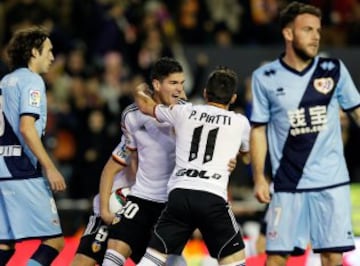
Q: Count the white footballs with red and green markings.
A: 1